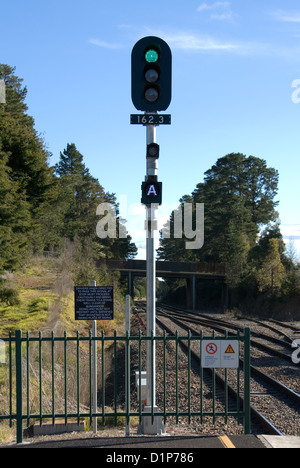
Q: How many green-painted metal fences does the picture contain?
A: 1